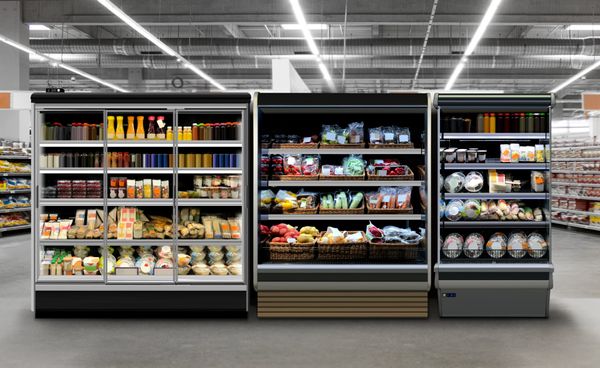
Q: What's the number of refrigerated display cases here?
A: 3